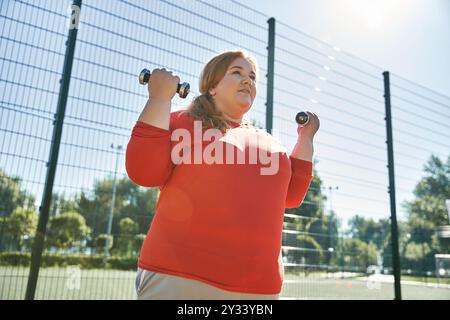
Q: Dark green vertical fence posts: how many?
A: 3